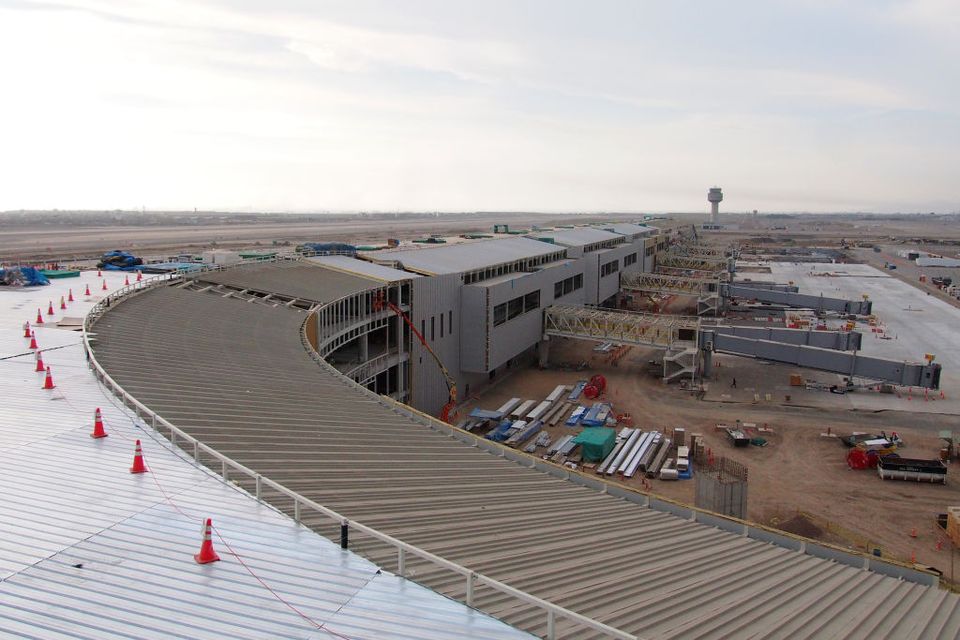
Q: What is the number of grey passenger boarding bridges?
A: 4